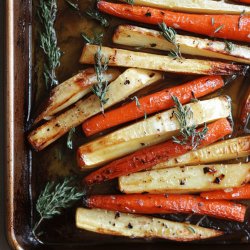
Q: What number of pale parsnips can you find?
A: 9